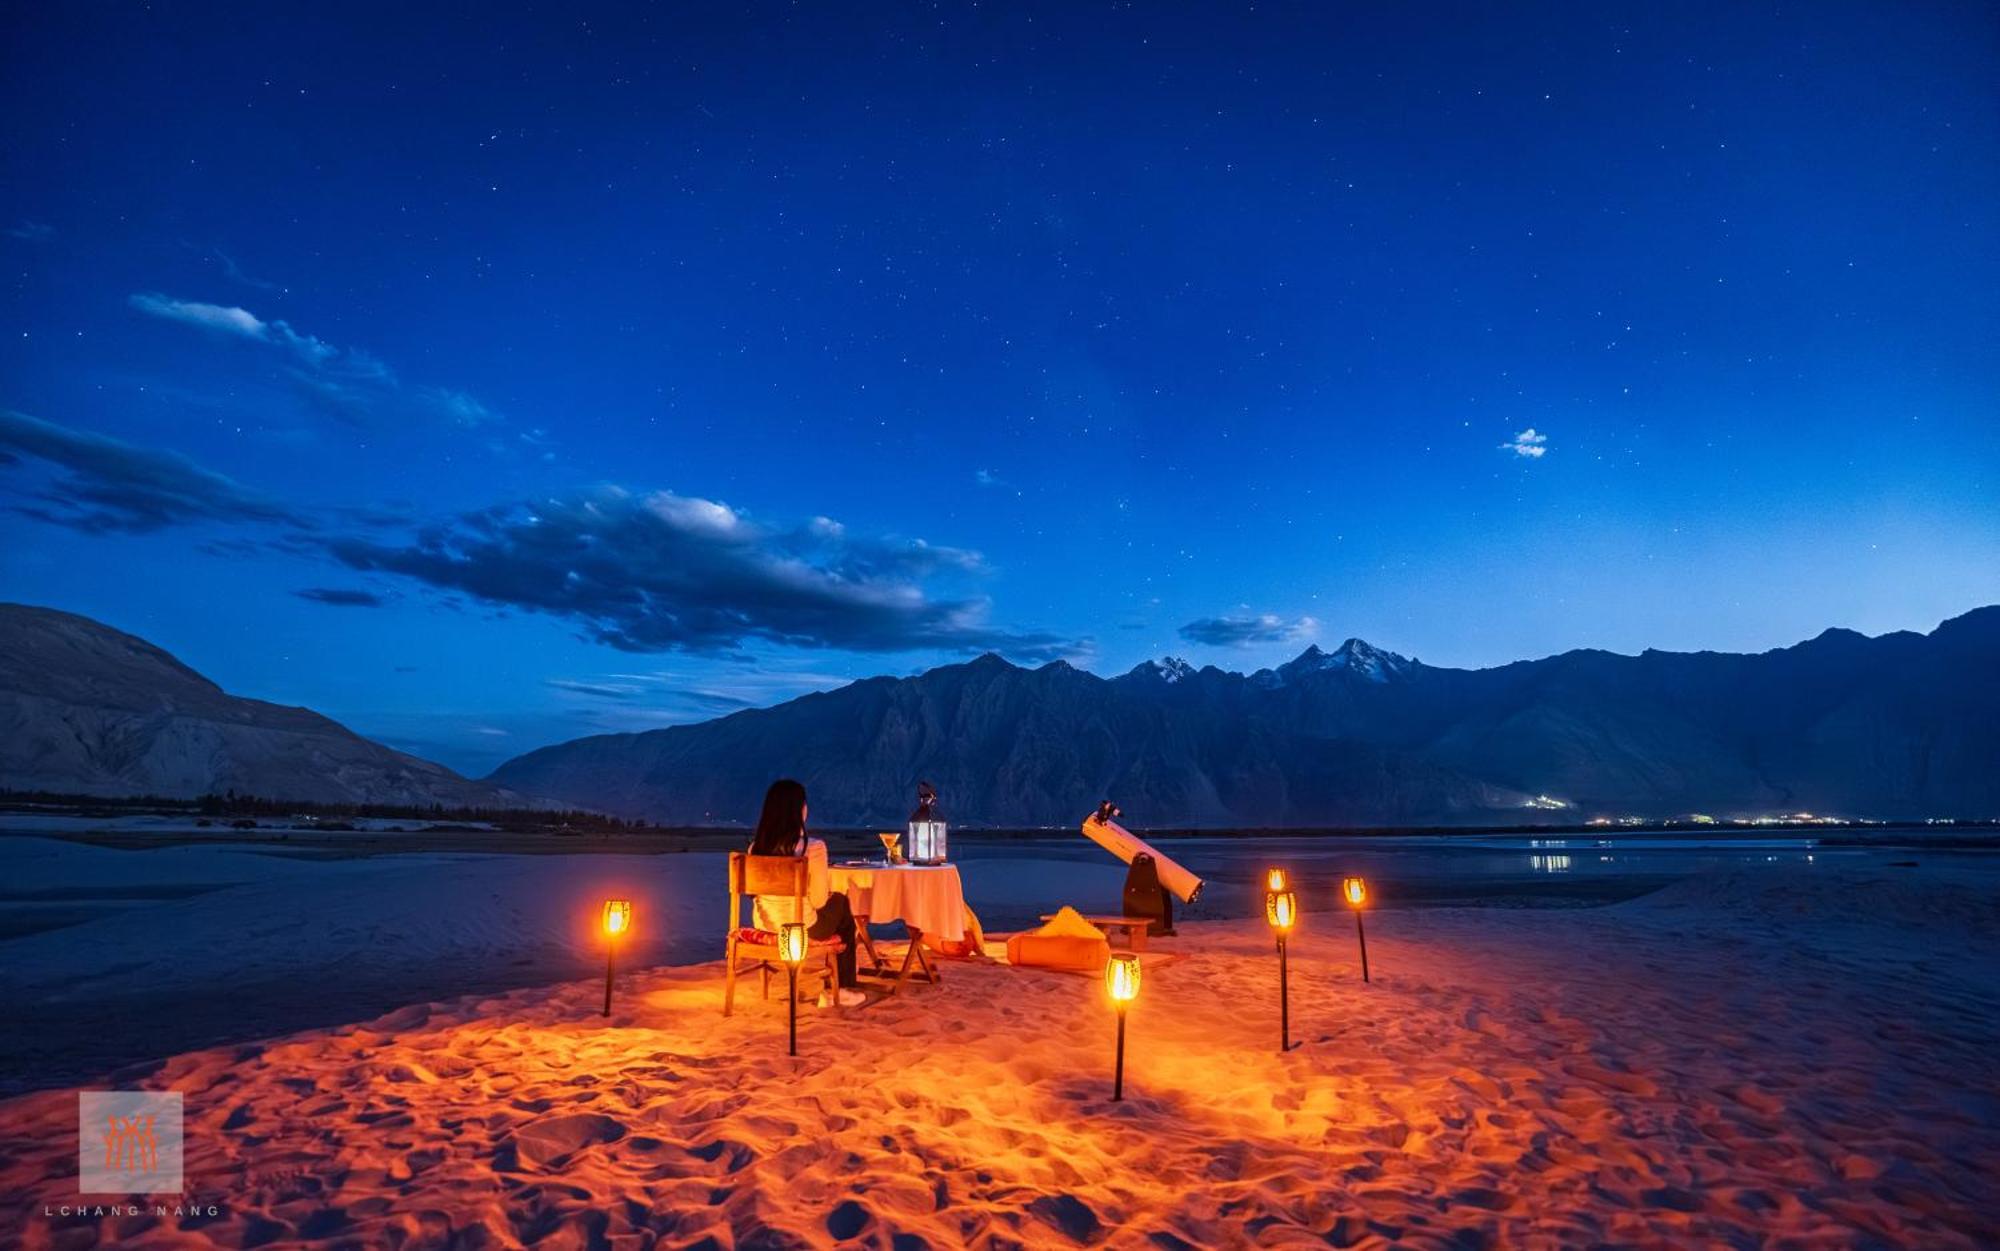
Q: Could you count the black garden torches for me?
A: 6